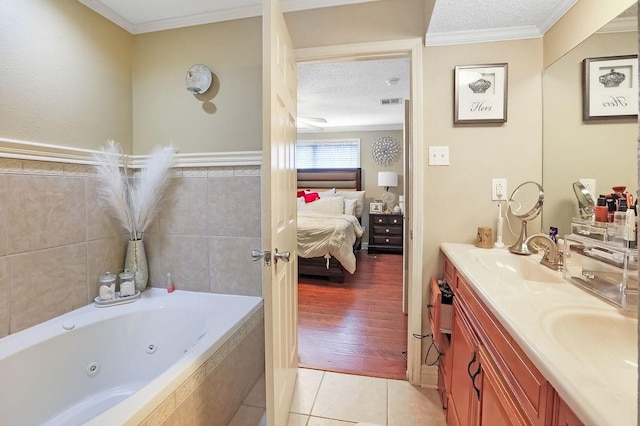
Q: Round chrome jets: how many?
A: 2